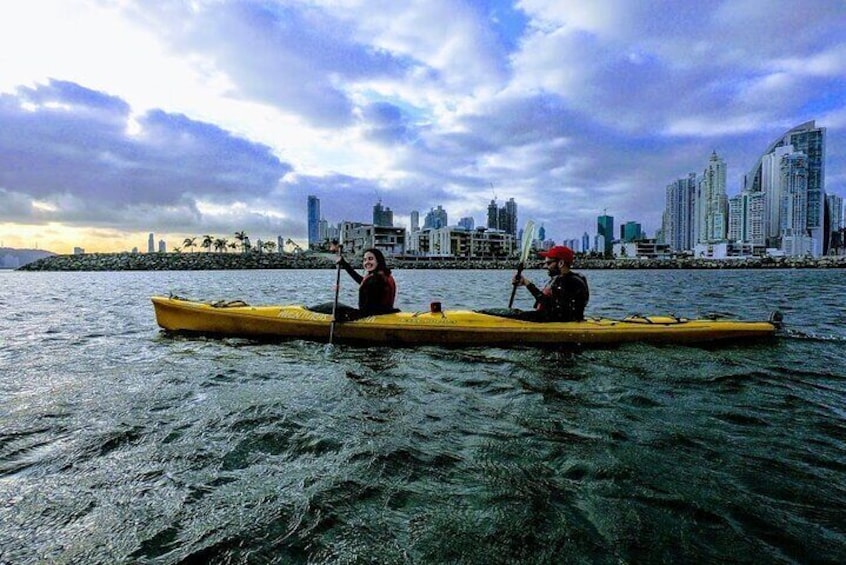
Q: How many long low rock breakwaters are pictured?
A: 1